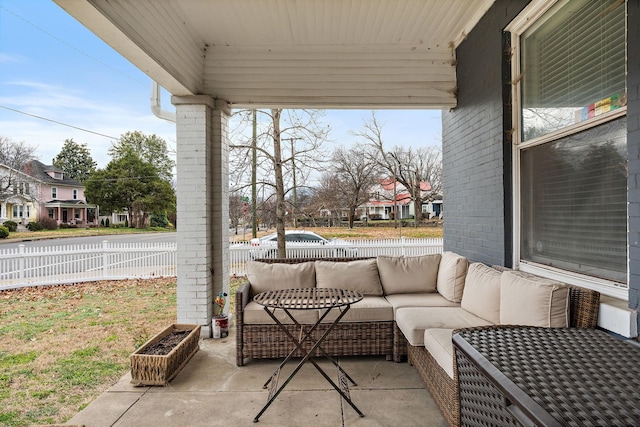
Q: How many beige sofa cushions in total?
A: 11